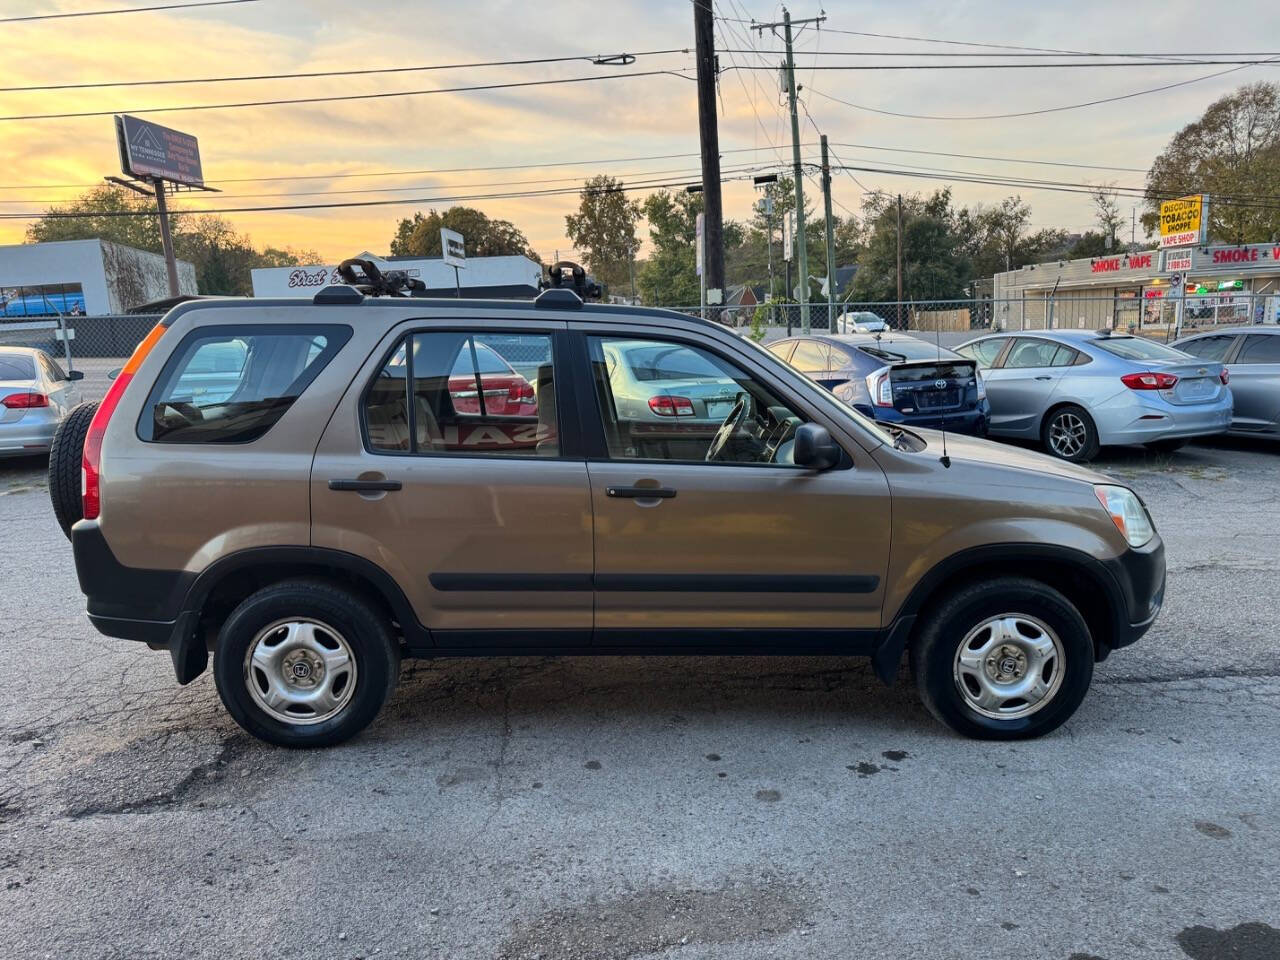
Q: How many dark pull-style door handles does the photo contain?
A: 2